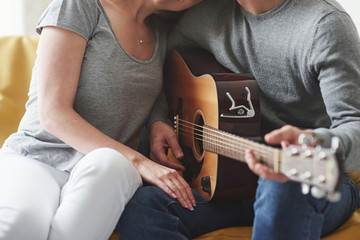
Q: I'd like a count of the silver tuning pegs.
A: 6